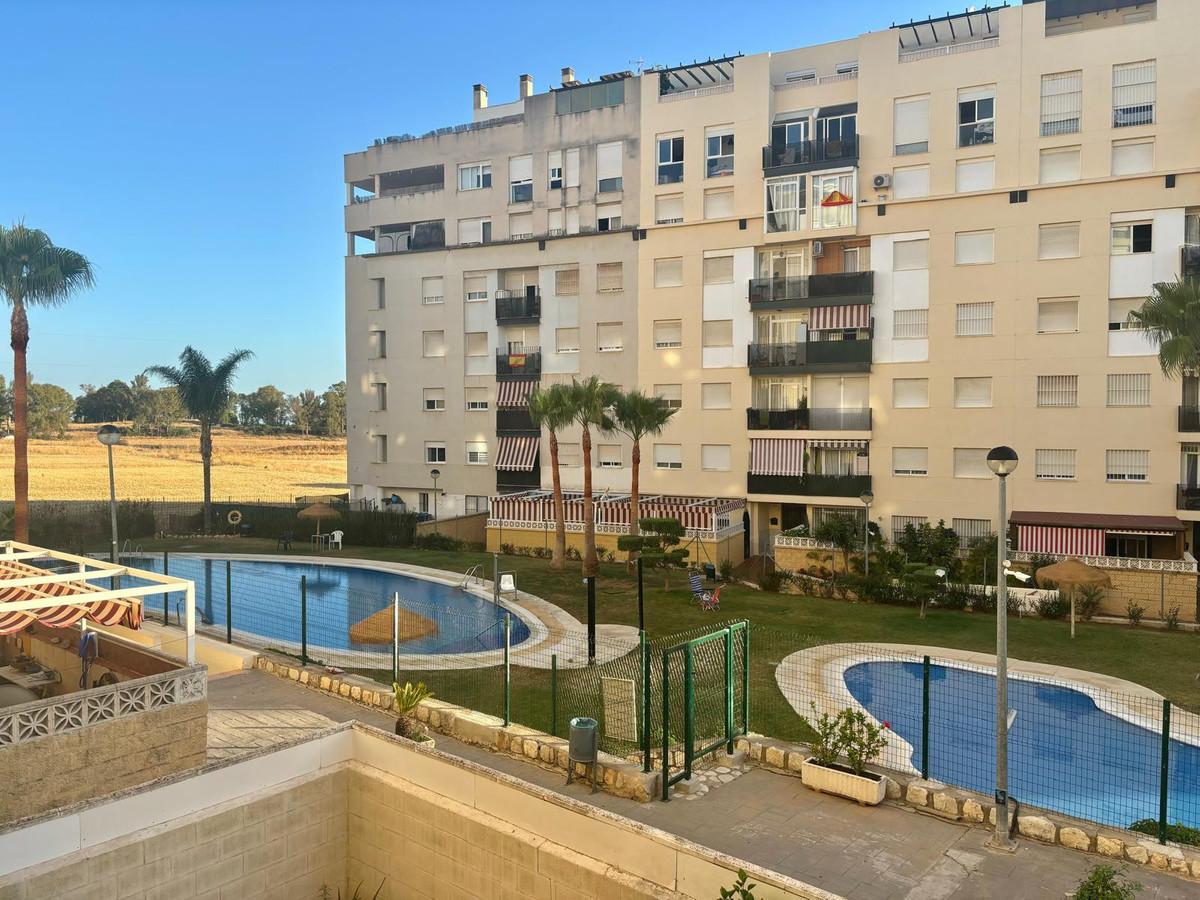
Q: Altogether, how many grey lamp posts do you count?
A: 4